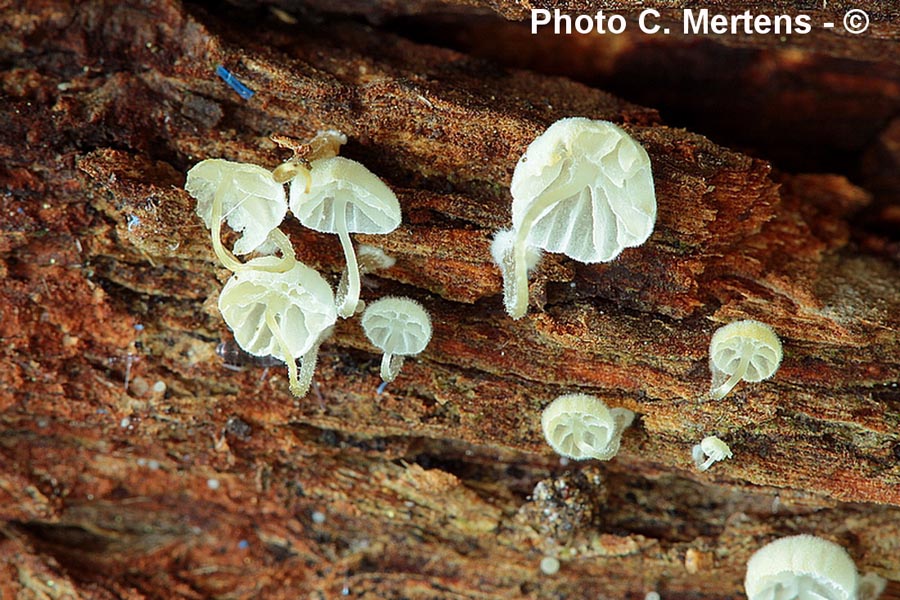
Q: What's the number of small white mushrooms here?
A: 9